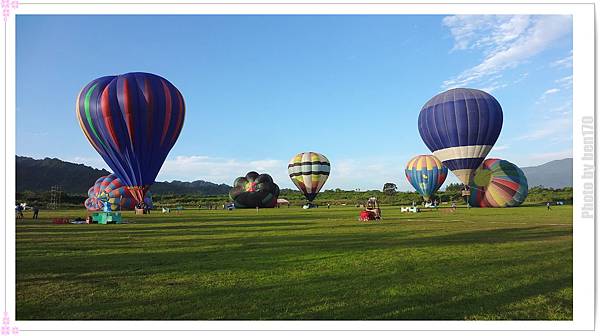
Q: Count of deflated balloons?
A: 3